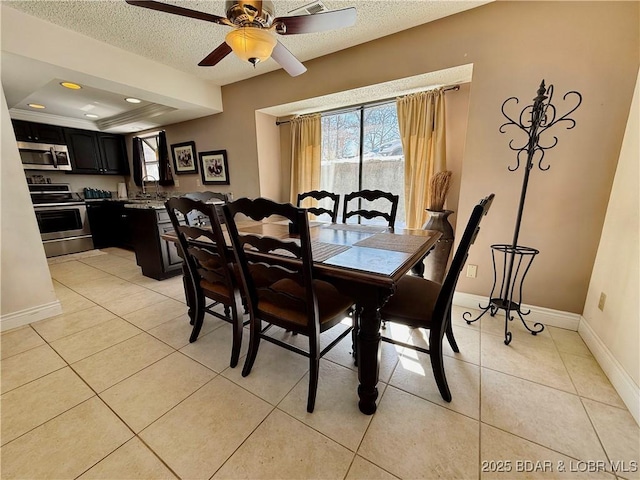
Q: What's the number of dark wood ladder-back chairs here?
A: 6